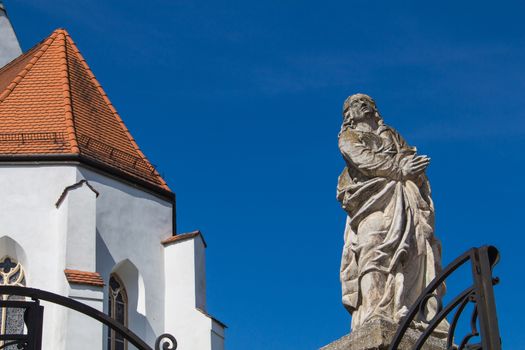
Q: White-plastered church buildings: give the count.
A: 1